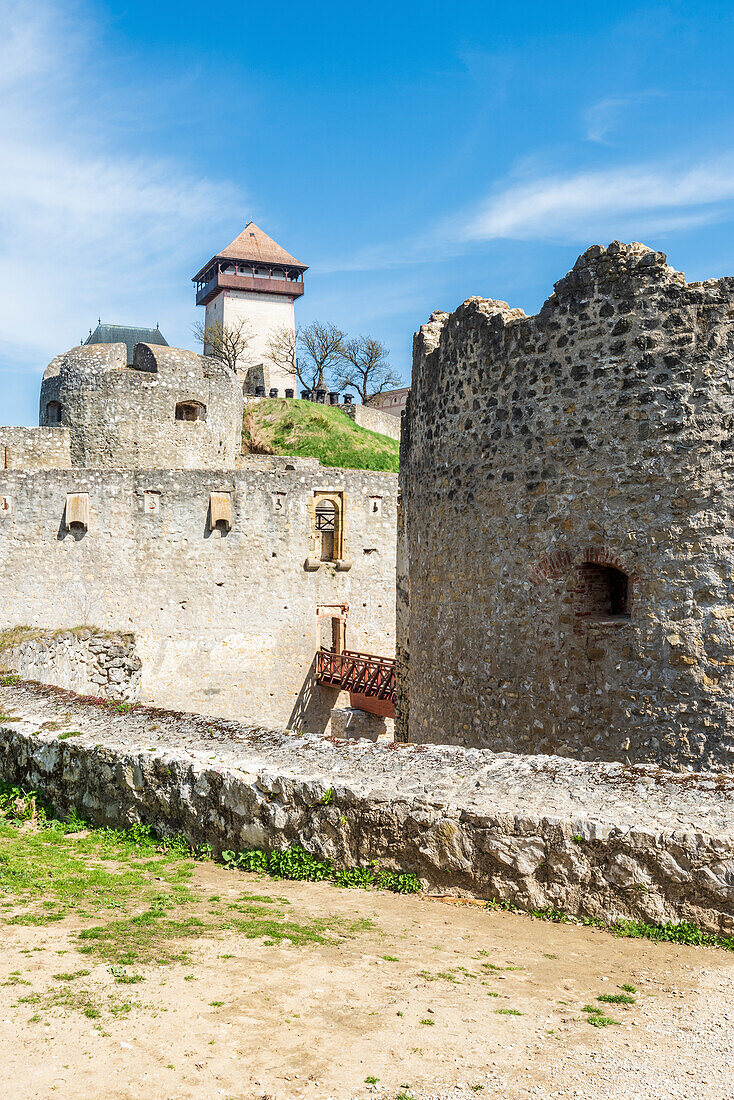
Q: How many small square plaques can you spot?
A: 4